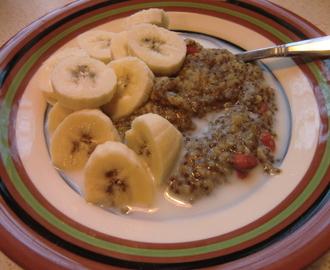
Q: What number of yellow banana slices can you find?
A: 11